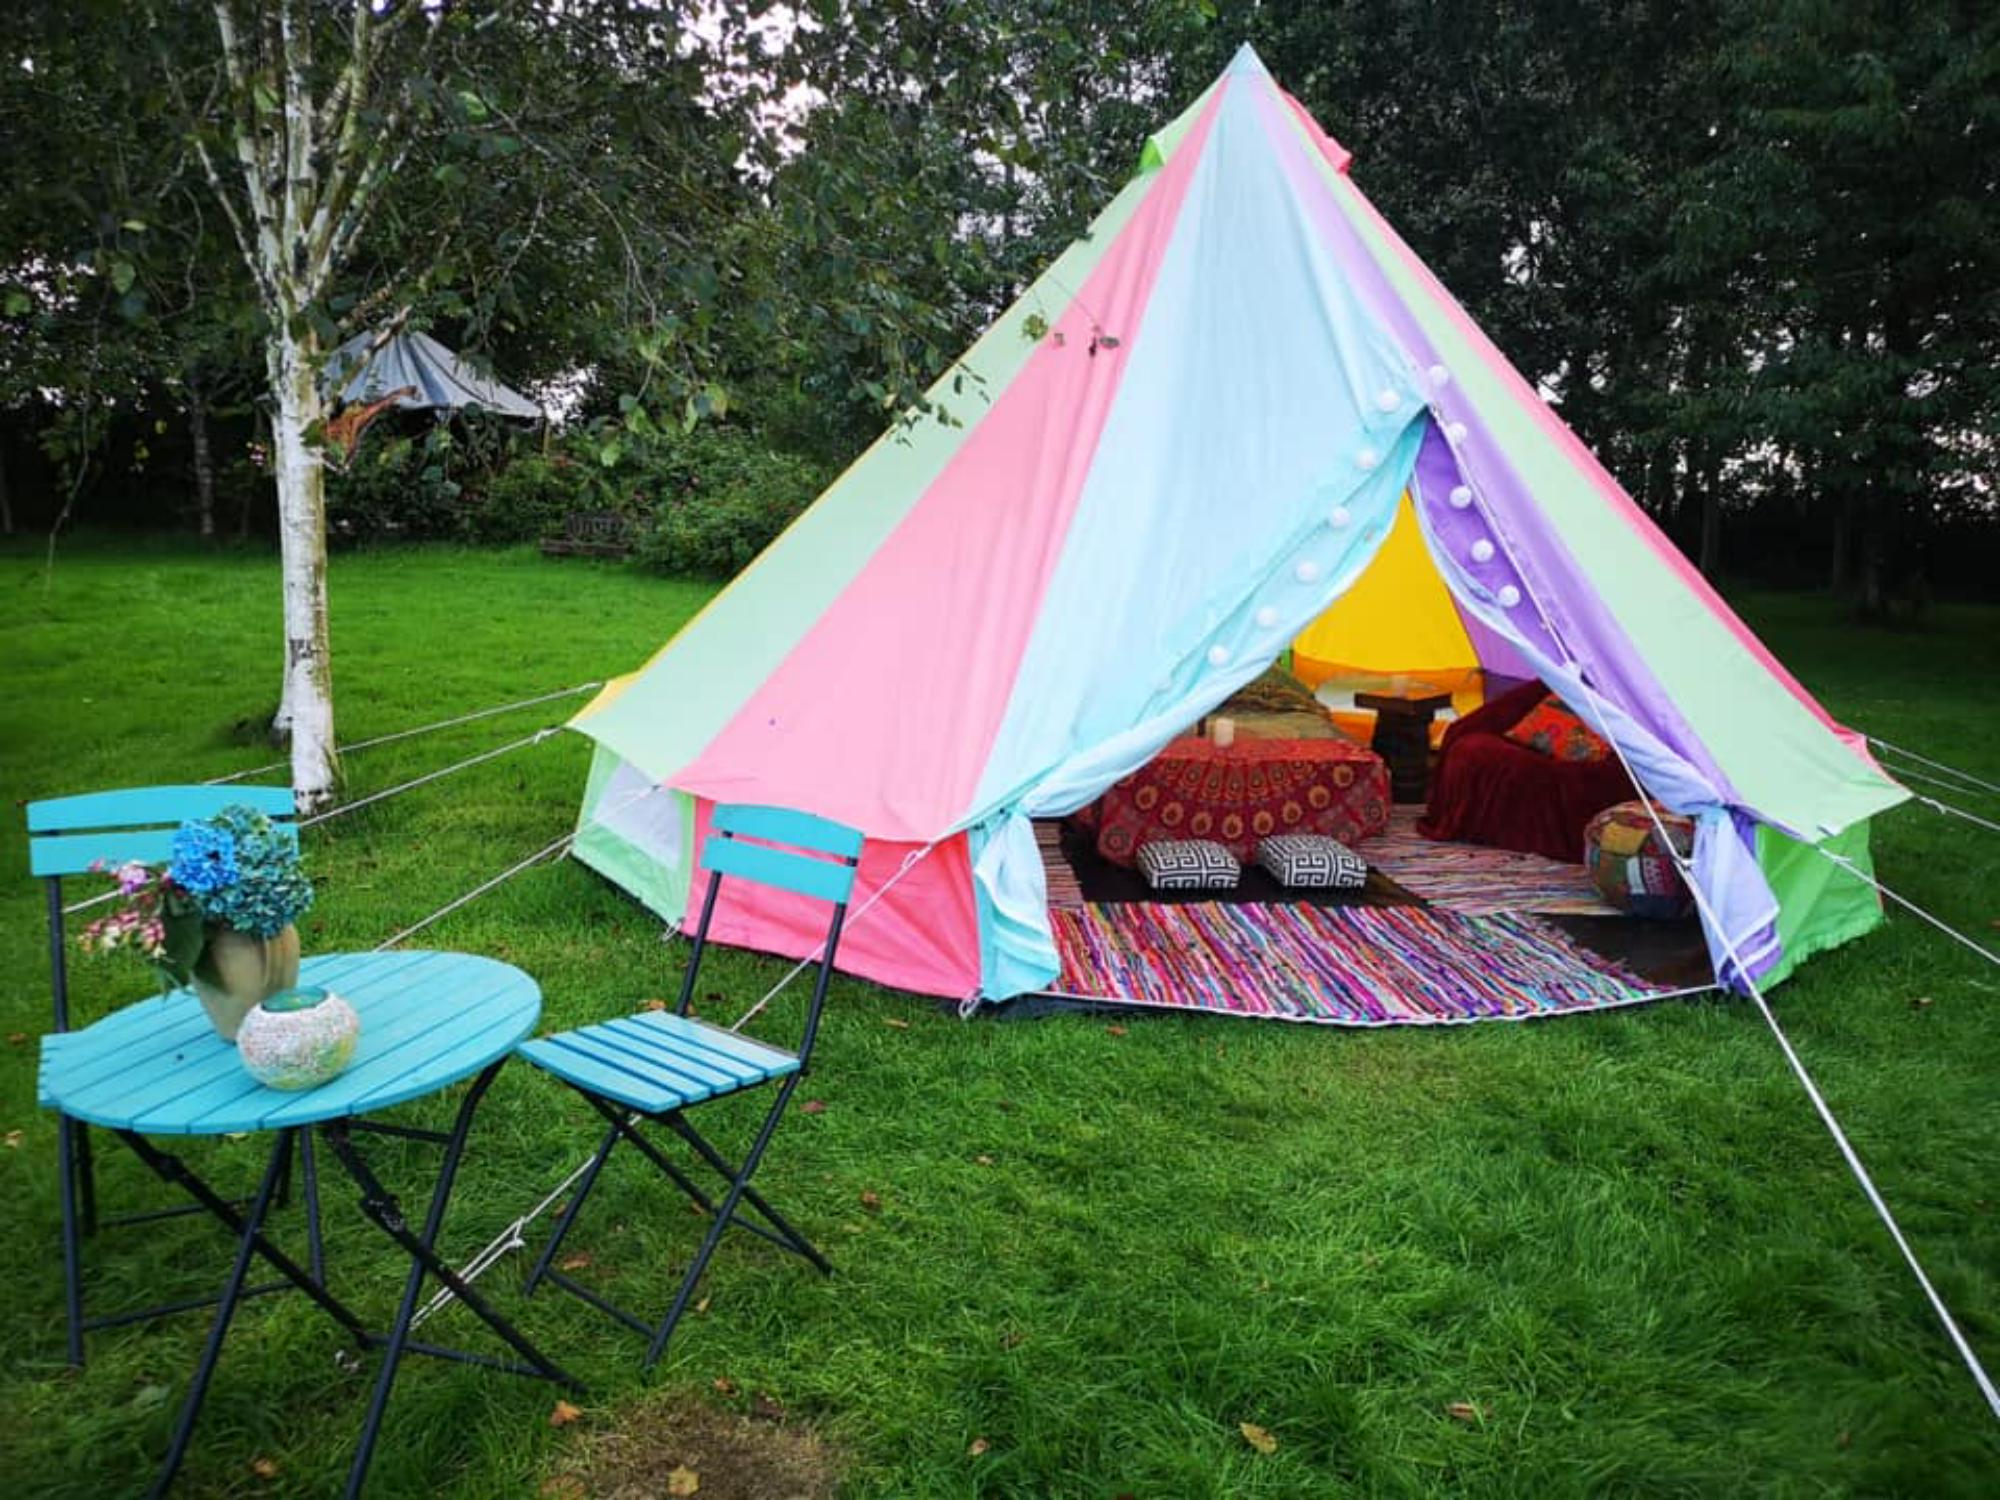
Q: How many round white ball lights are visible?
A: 11